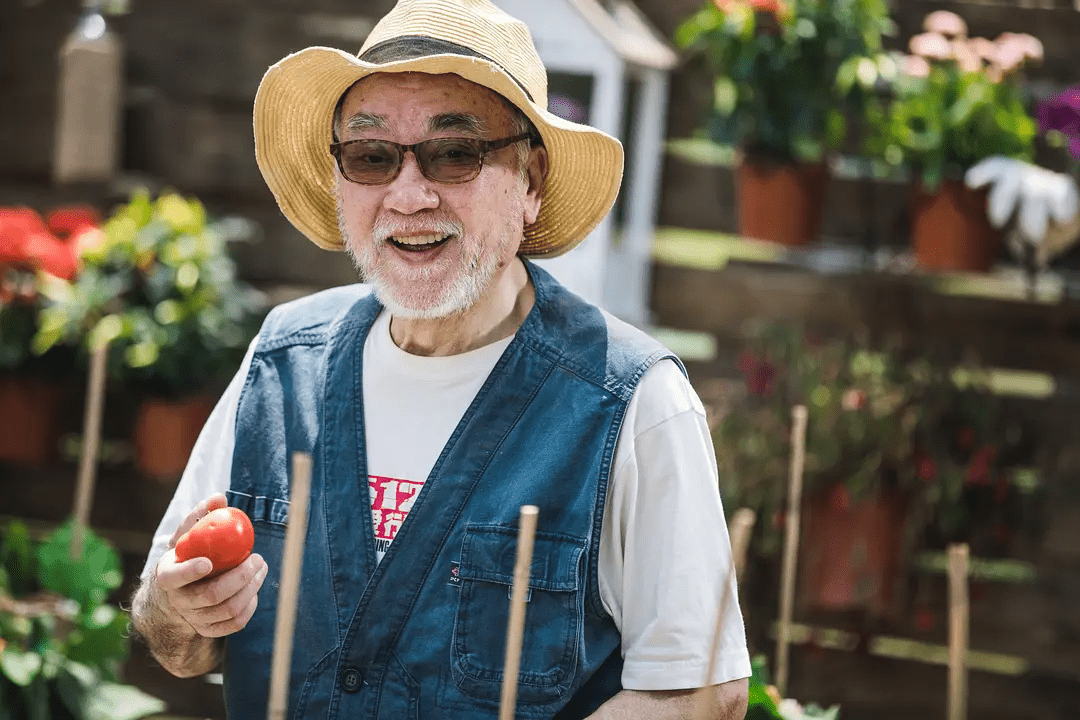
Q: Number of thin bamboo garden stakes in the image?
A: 6